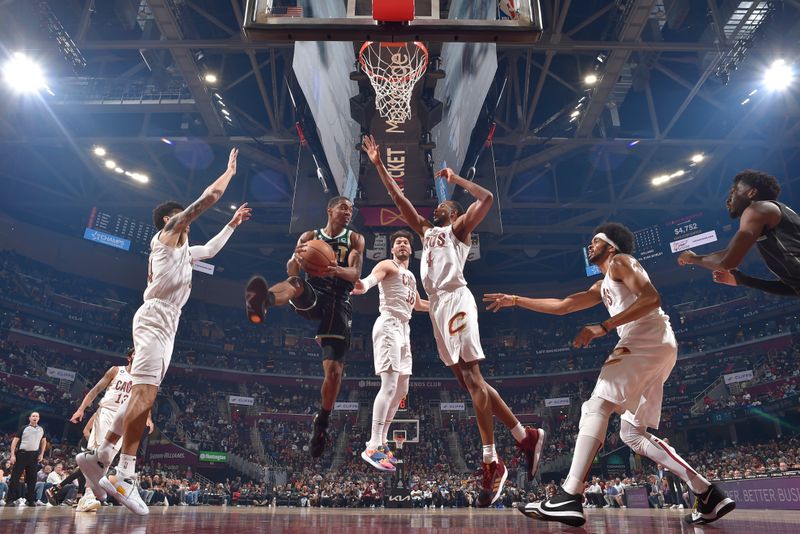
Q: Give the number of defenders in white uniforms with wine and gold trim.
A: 5